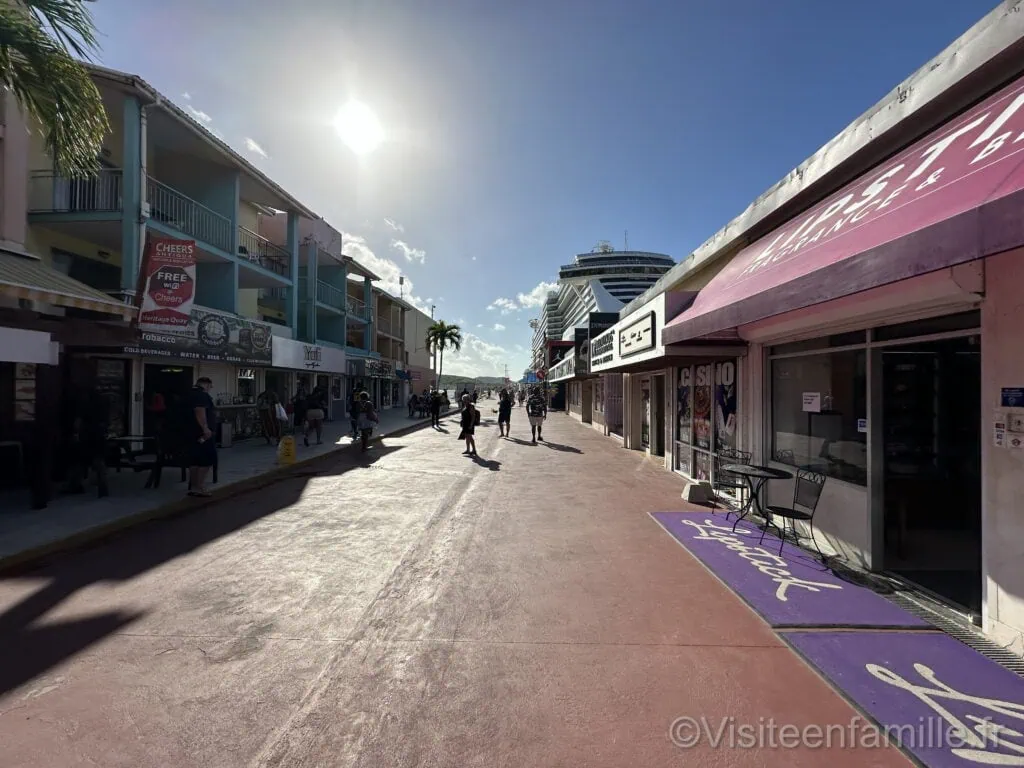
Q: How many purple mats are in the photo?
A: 2